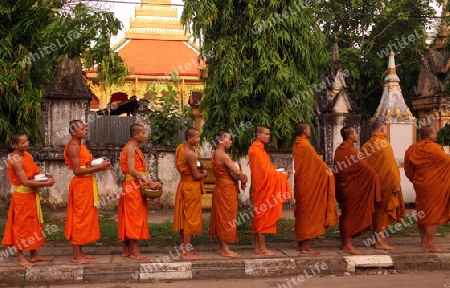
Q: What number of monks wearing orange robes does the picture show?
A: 10